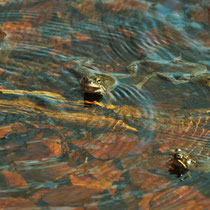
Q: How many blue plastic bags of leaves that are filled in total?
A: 0